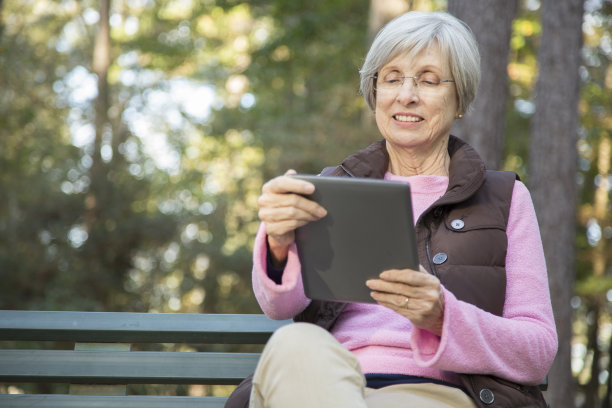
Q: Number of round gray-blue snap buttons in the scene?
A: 3